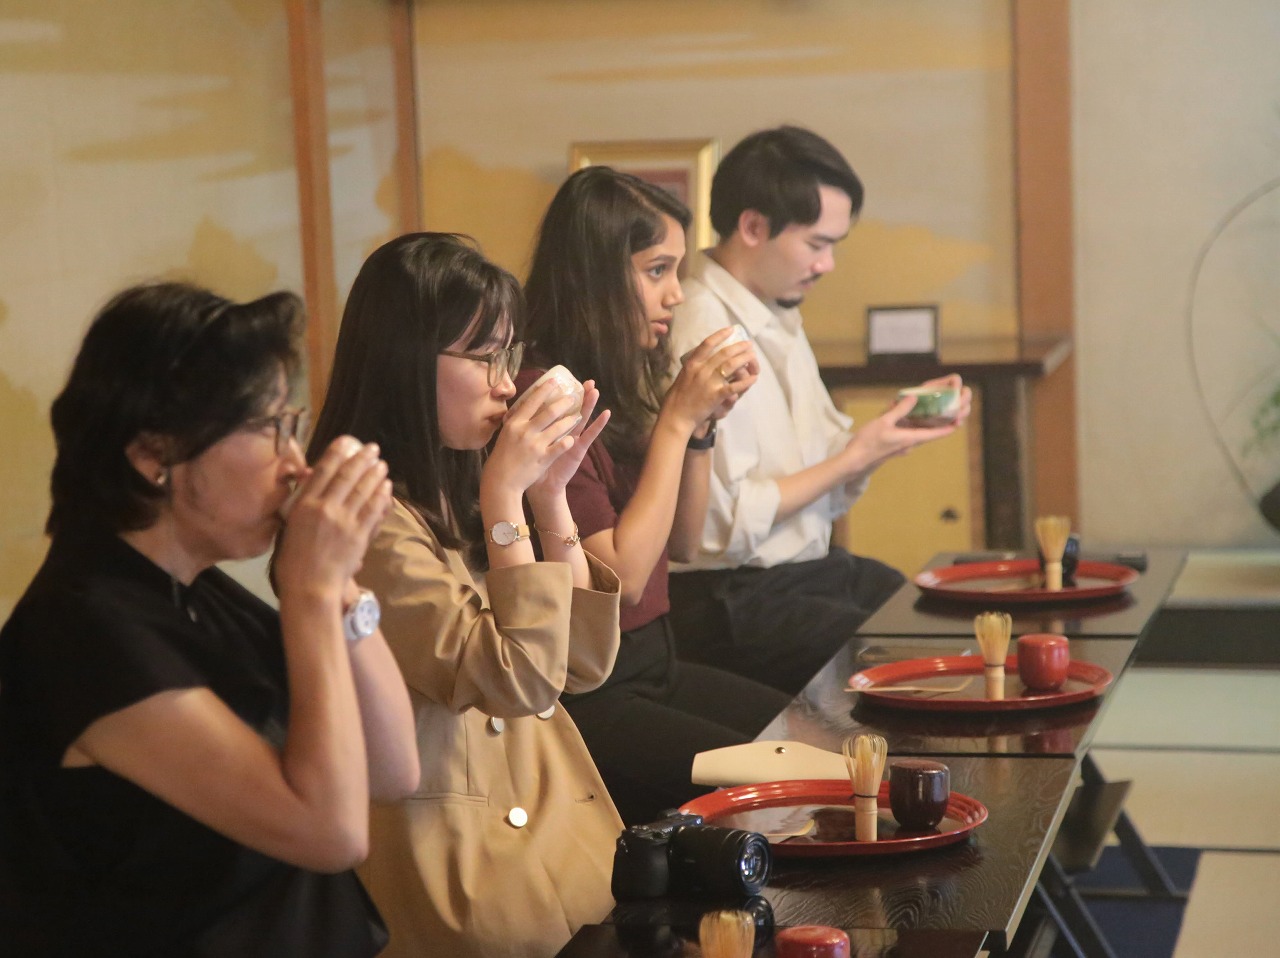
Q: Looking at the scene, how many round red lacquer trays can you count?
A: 3